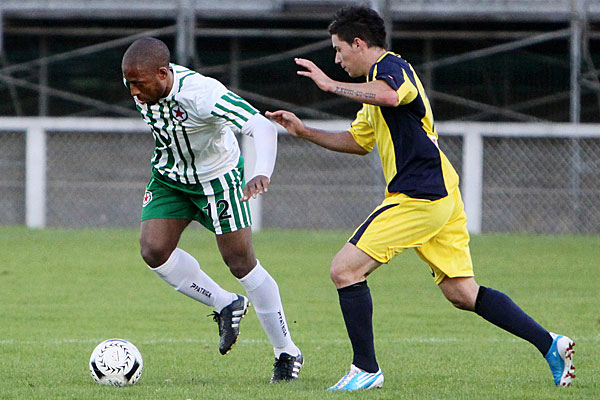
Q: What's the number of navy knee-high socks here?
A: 2